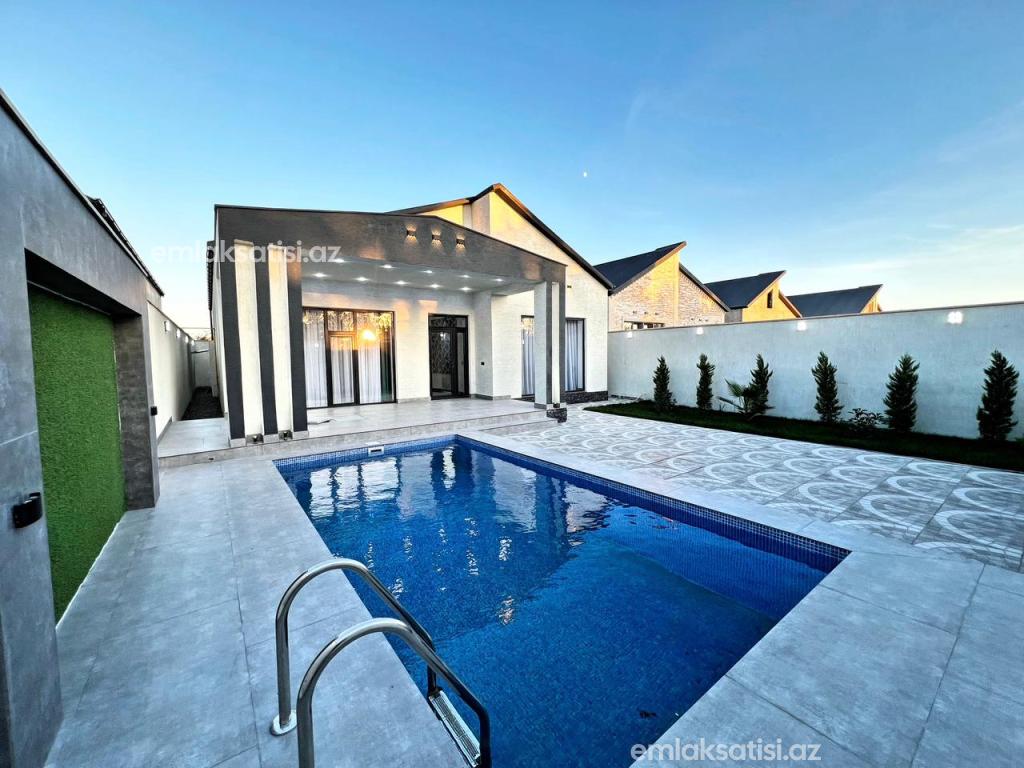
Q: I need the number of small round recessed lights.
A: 10